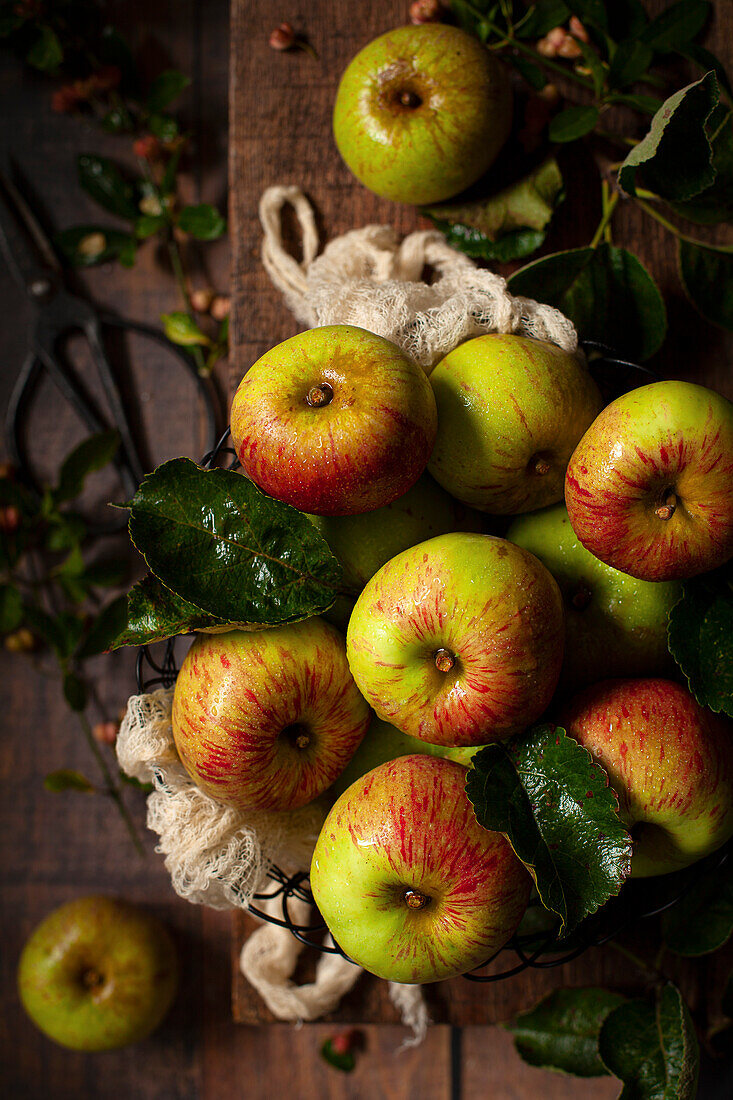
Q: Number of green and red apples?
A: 12